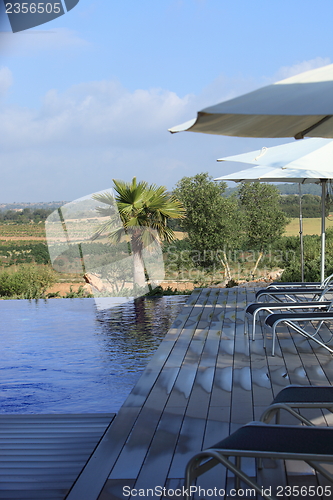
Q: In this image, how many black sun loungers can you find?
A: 6